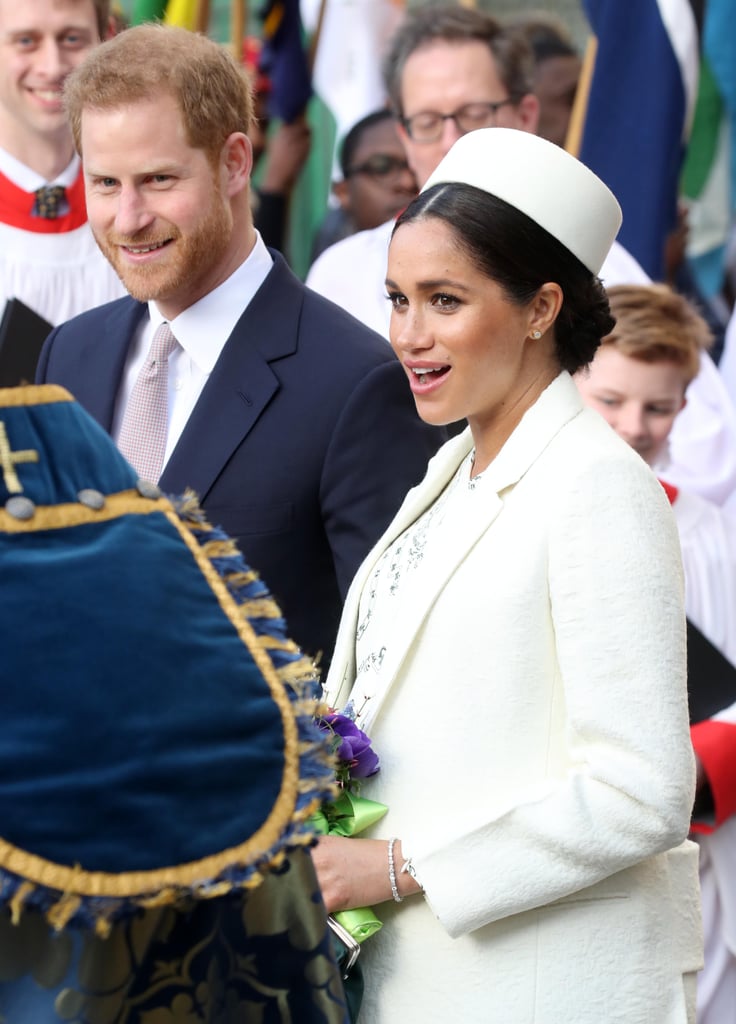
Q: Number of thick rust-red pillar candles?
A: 0